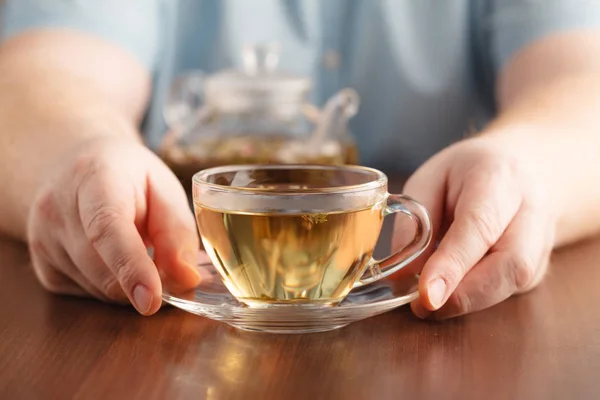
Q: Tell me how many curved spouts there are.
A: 1